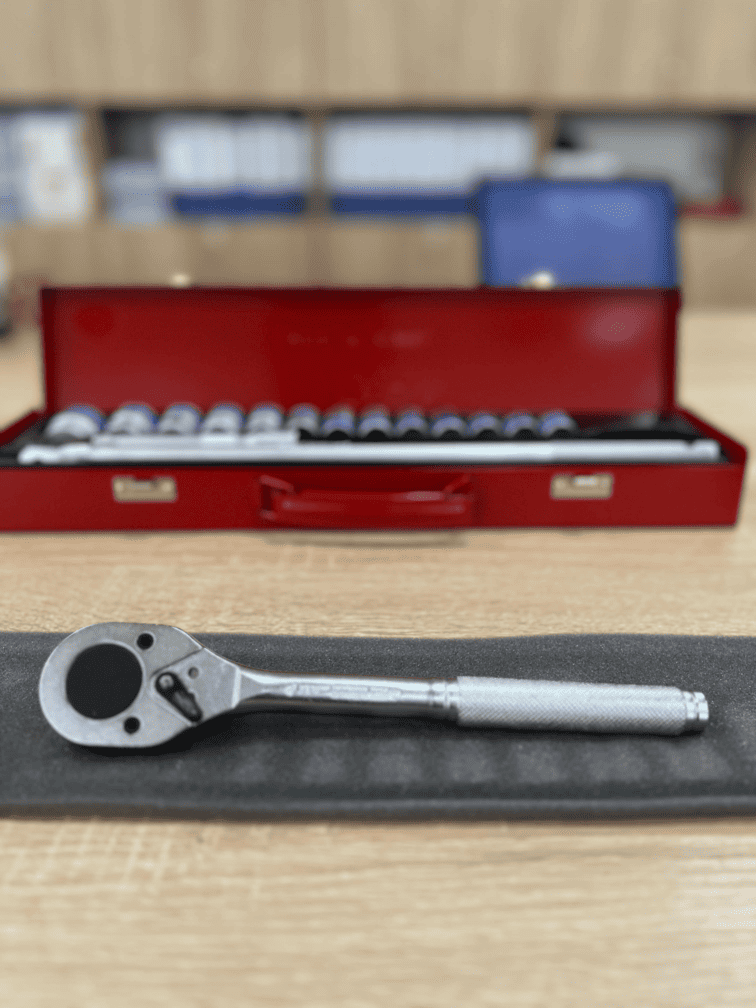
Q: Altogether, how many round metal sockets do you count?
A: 13